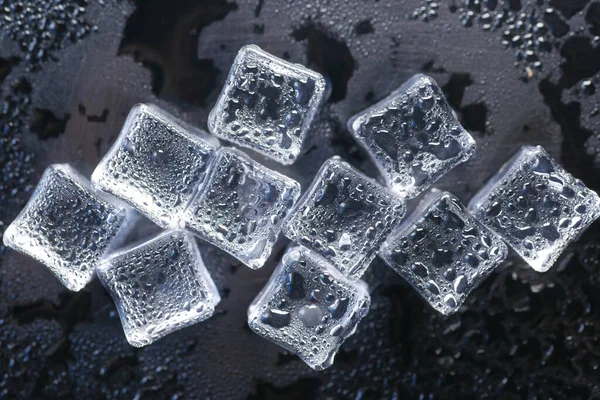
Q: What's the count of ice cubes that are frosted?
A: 10